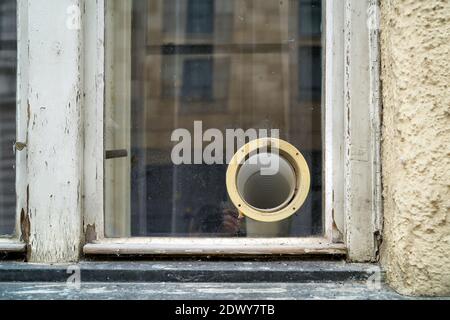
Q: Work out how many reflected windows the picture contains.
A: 4